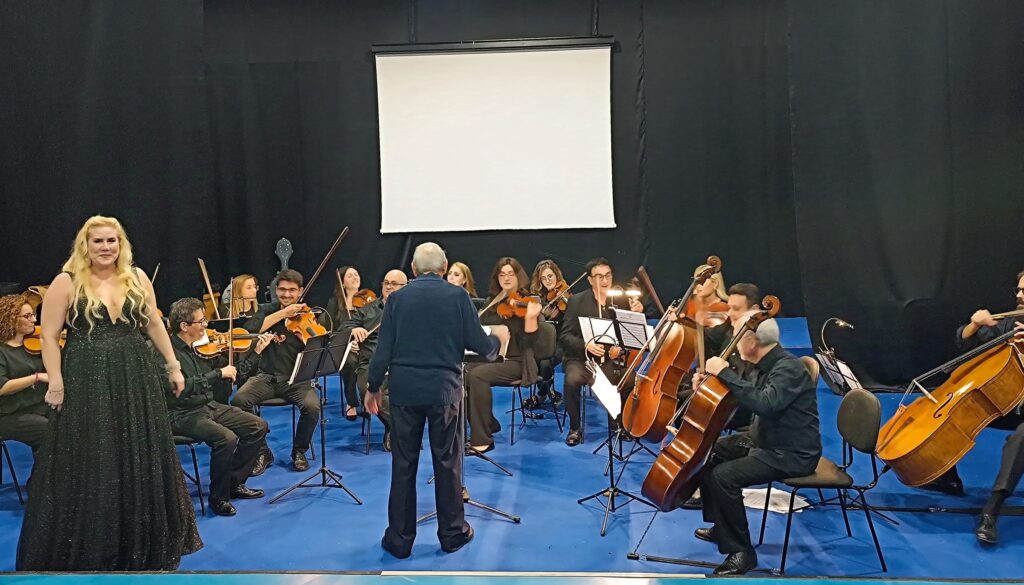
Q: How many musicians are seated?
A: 14